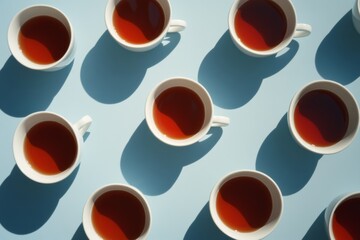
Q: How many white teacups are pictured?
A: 10